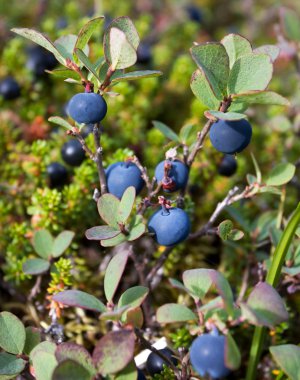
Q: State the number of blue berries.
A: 6